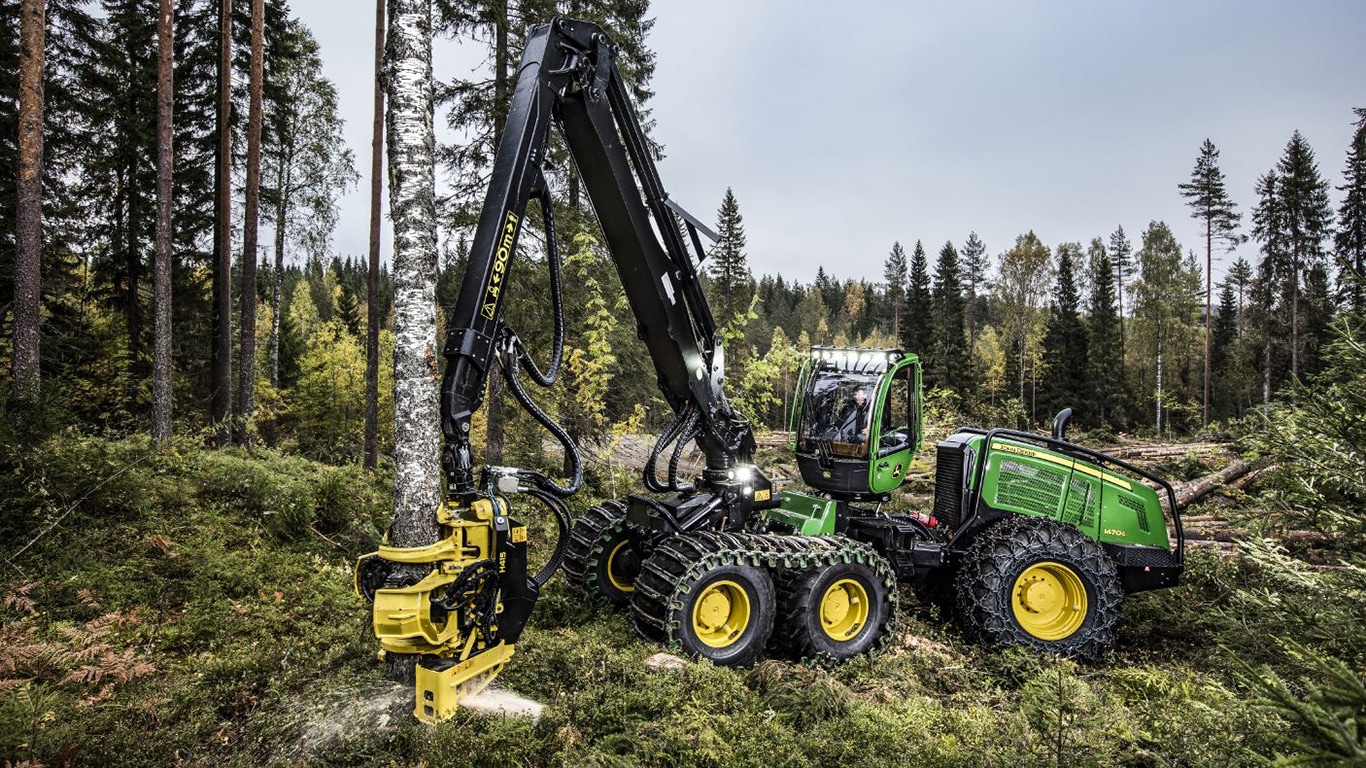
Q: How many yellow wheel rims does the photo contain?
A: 4